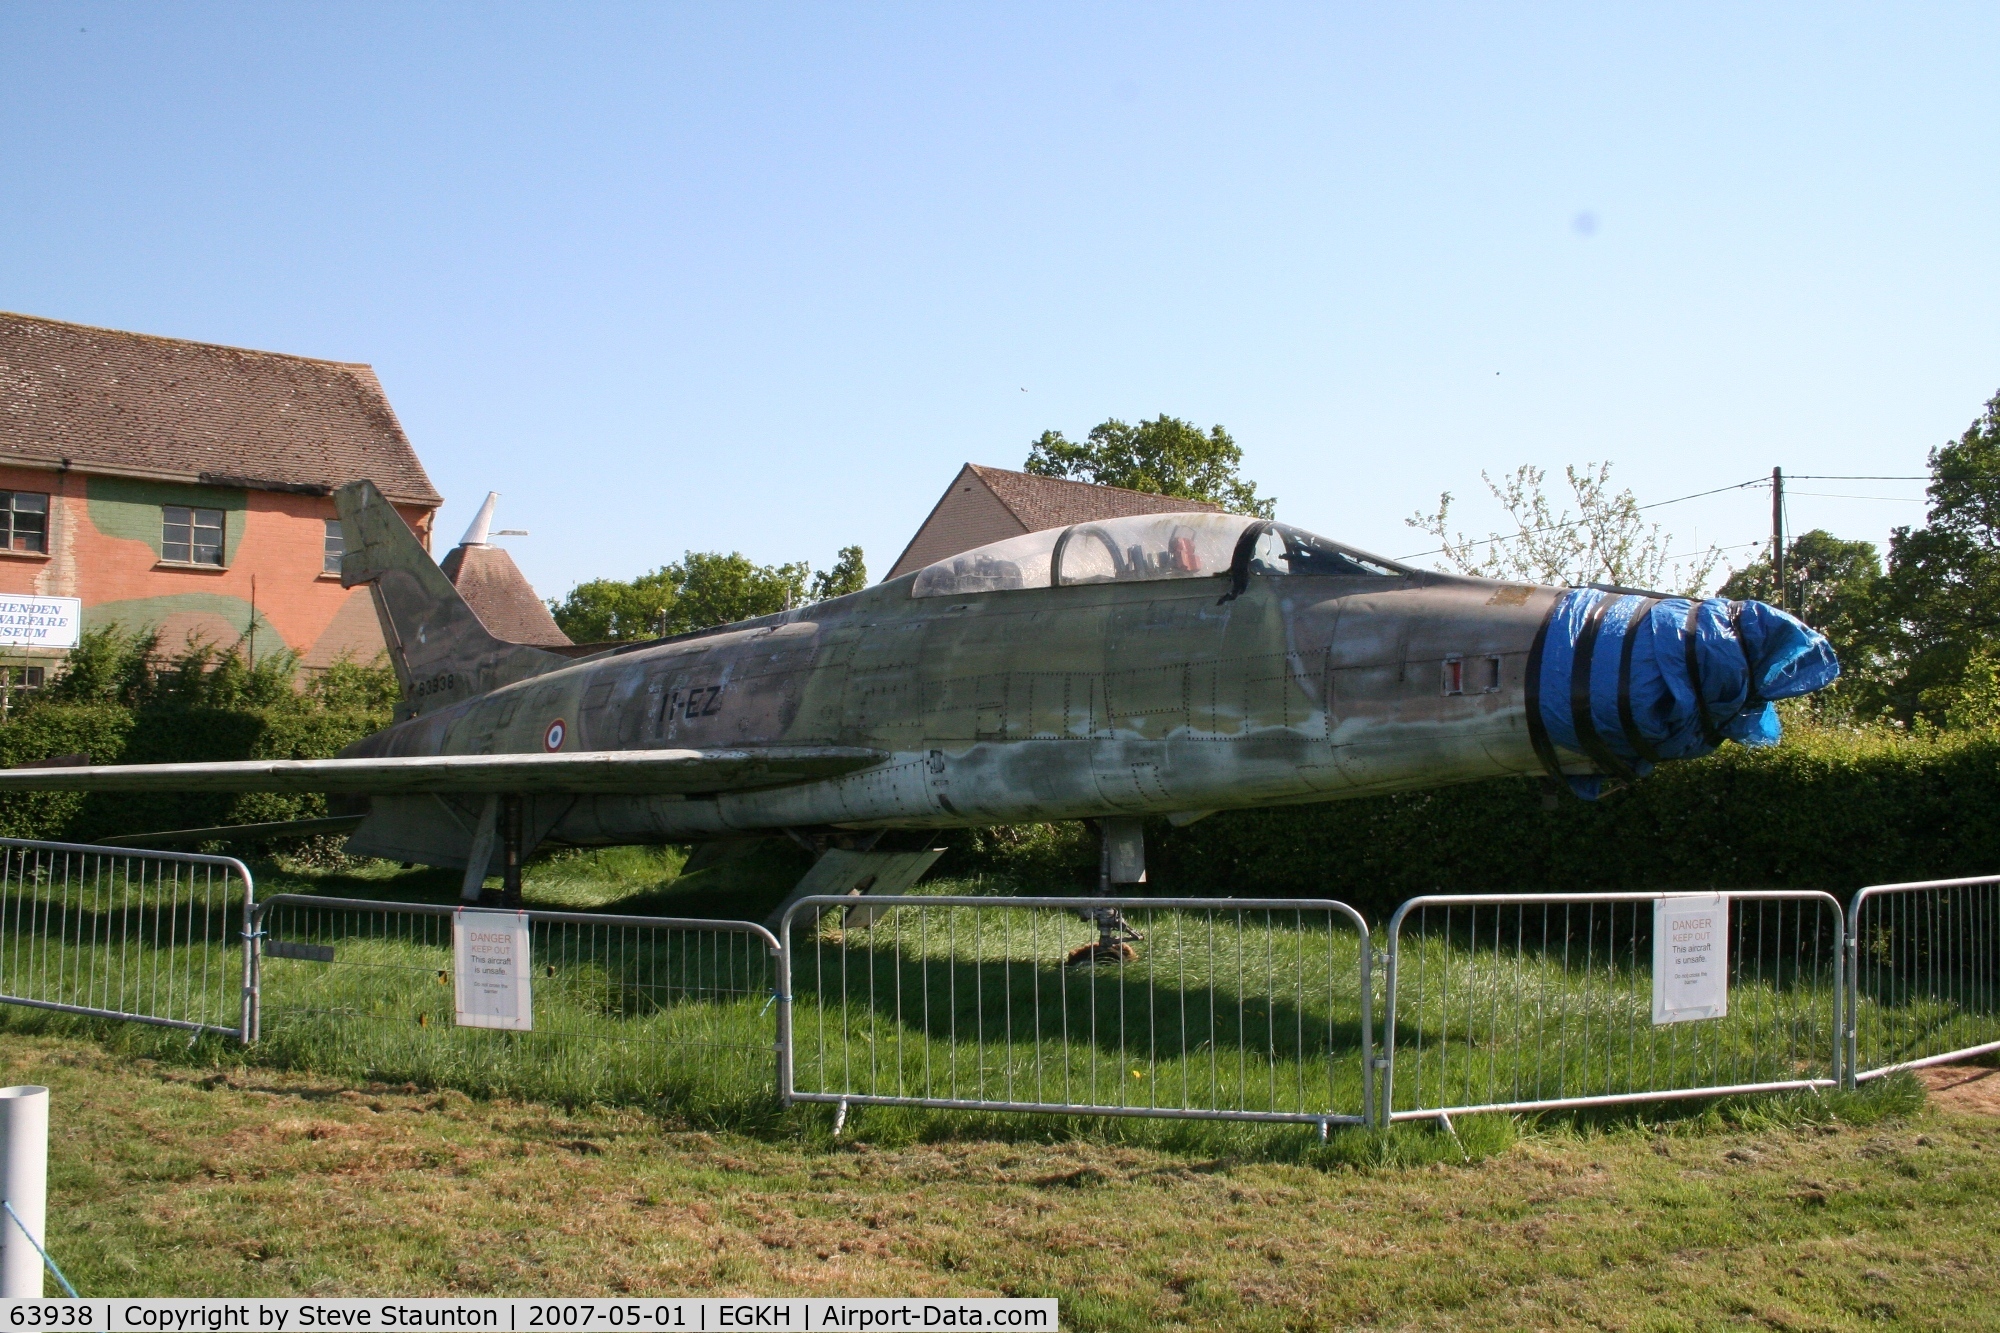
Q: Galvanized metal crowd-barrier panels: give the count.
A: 5